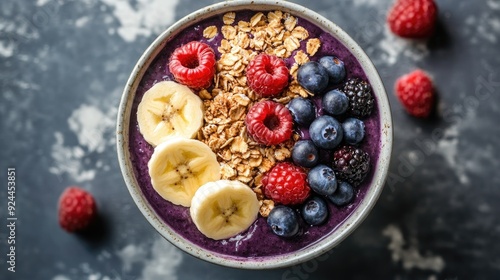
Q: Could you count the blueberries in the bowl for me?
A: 11